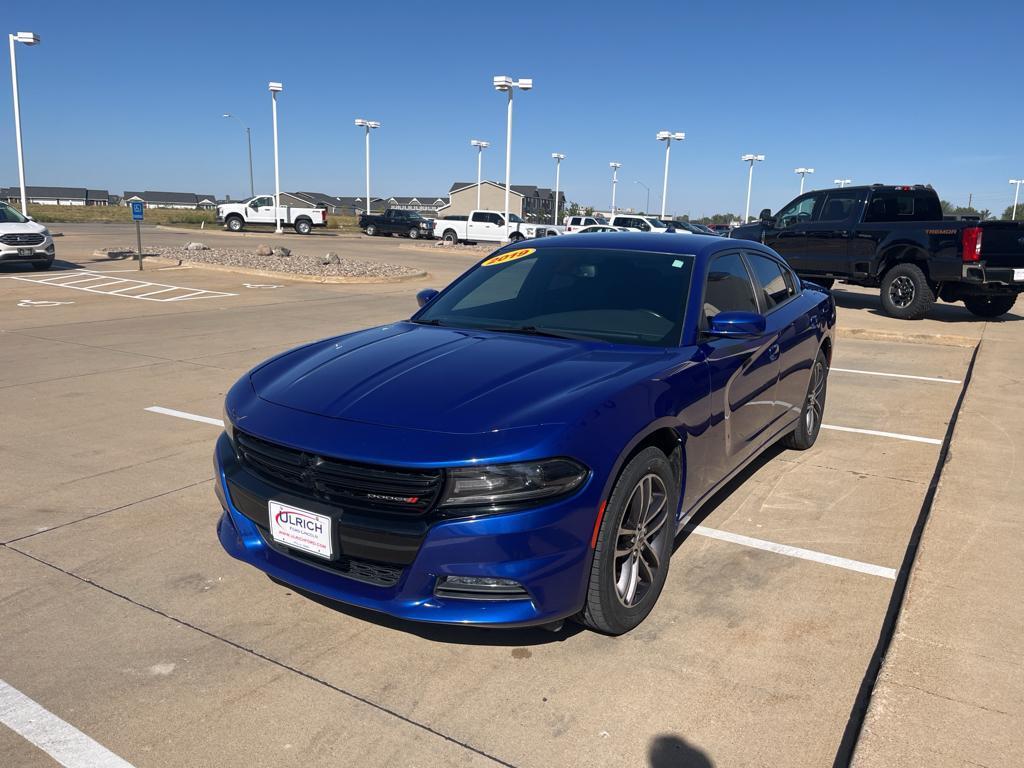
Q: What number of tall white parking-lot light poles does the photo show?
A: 12